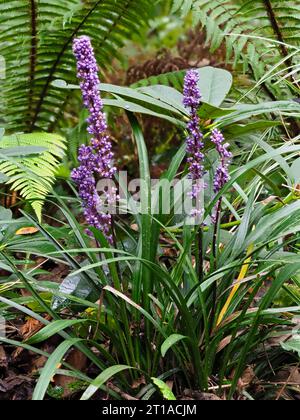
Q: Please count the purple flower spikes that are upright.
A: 4